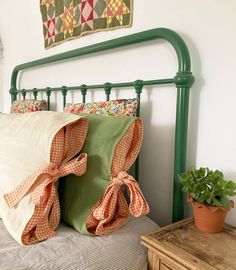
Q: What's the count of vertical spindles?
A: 7